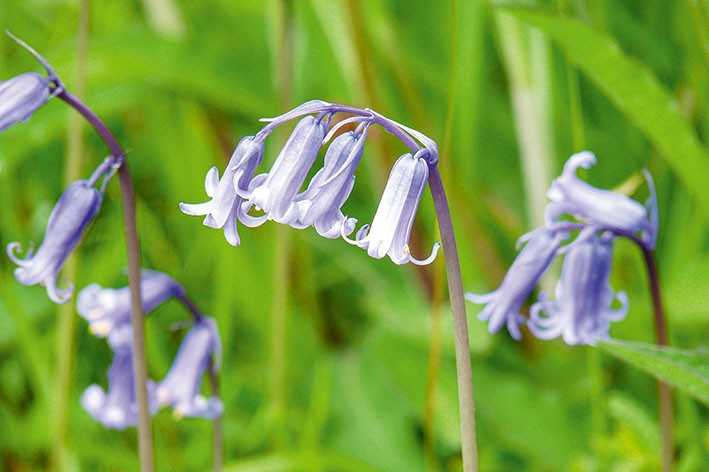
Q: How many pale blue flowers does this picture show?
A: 12